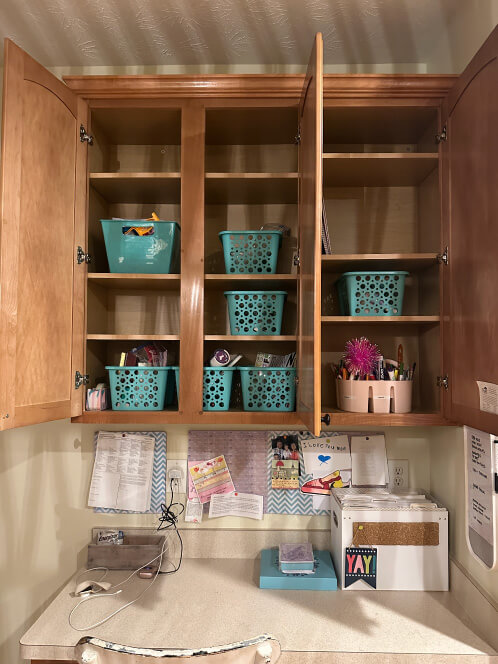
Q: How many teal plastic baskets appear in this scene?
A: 7